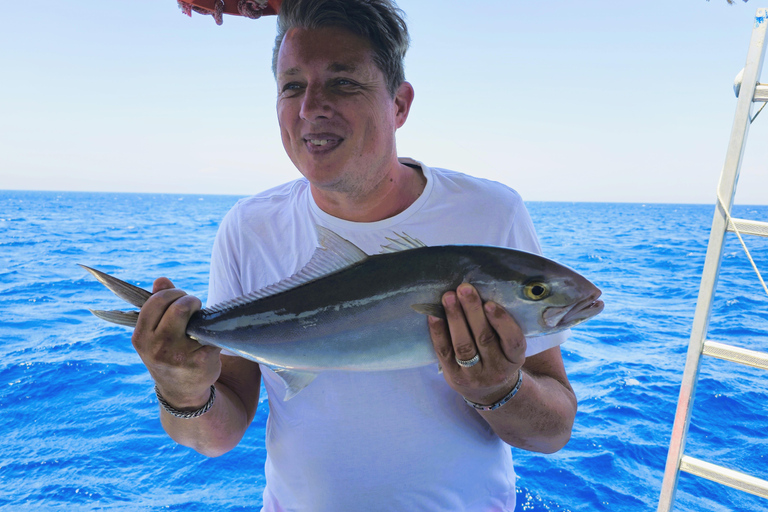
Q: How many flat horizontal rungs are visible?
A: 4